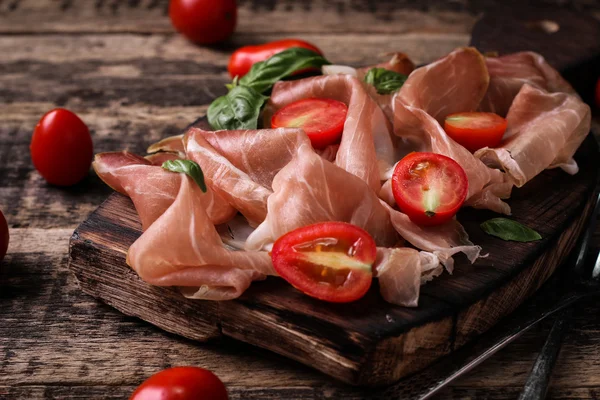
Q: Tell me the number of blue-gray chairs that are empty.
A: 0